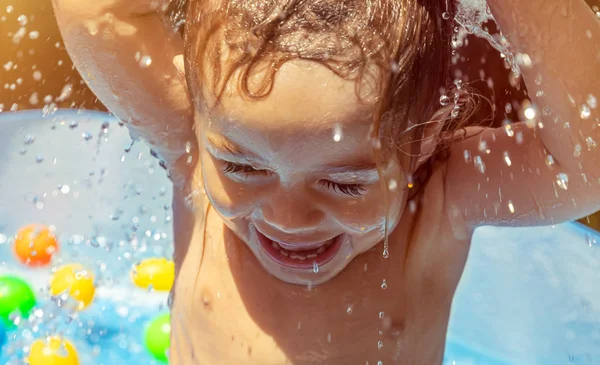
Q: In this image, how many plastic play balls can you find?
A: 6